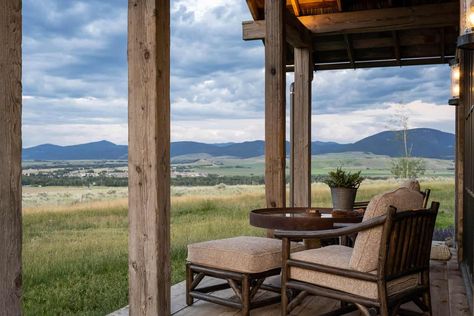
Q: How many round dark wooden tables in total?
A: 1